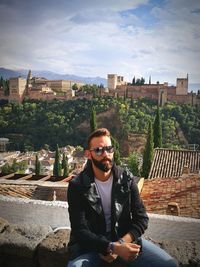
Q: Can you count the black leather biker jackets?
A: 1